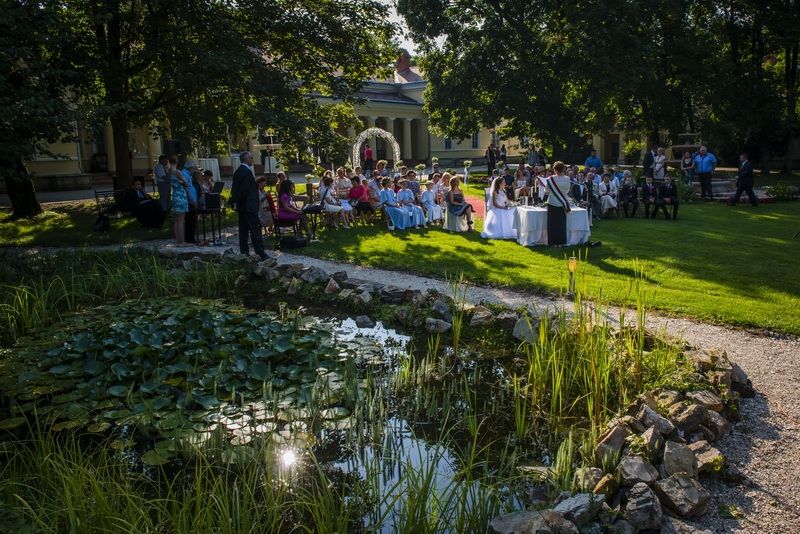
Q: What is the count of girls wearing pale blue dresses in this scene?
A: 3